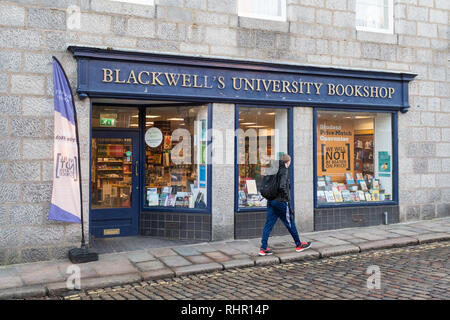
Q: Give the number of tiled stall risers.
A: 3